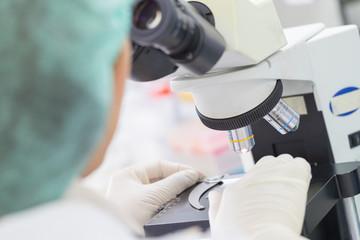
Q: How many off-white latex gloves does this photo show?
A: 2